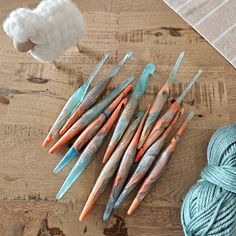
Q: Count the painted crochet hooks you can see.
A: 12